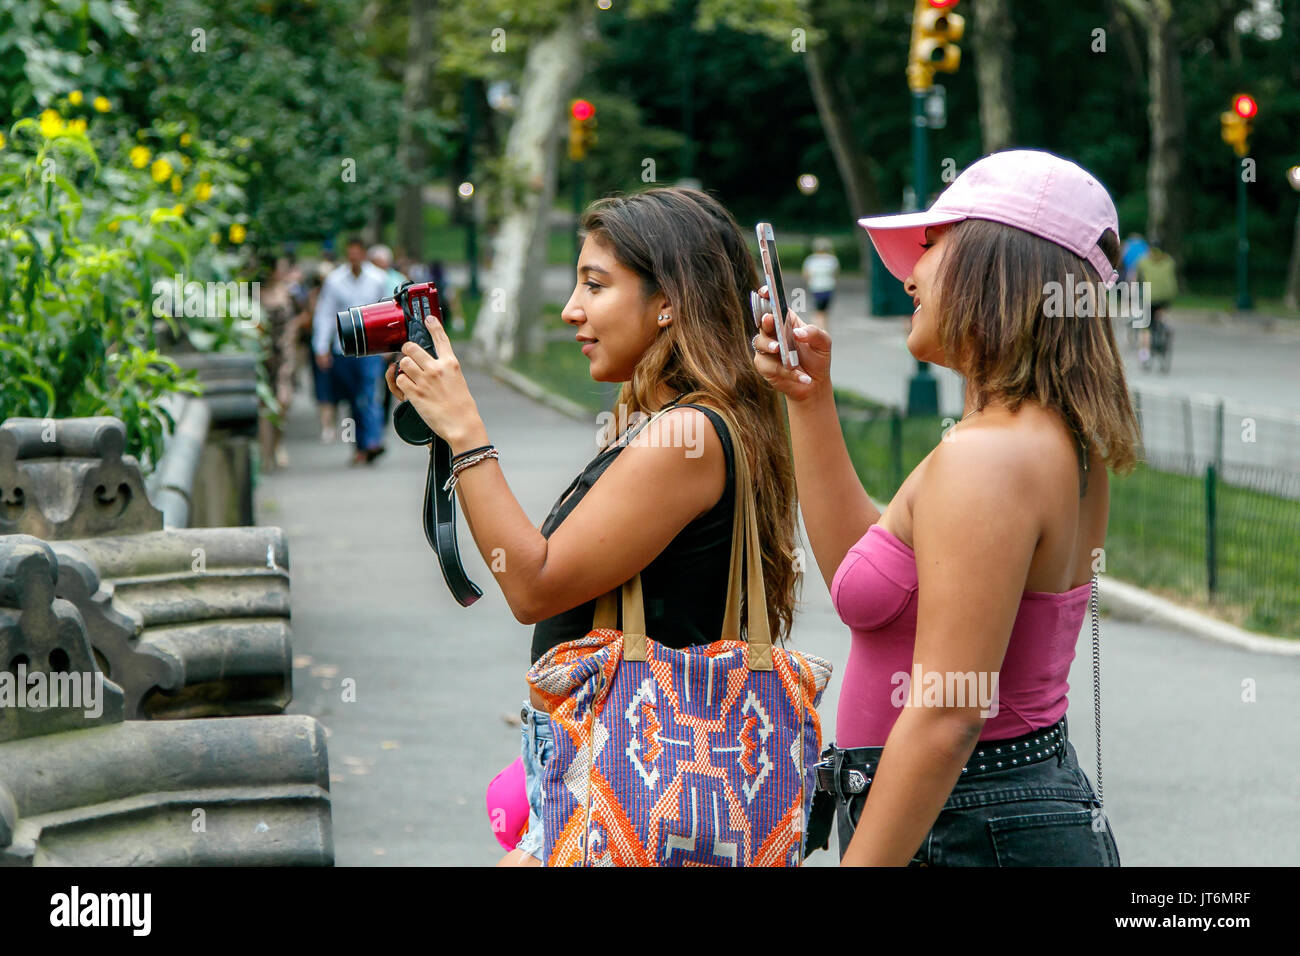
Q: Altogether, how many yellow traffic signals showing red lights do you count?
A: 3